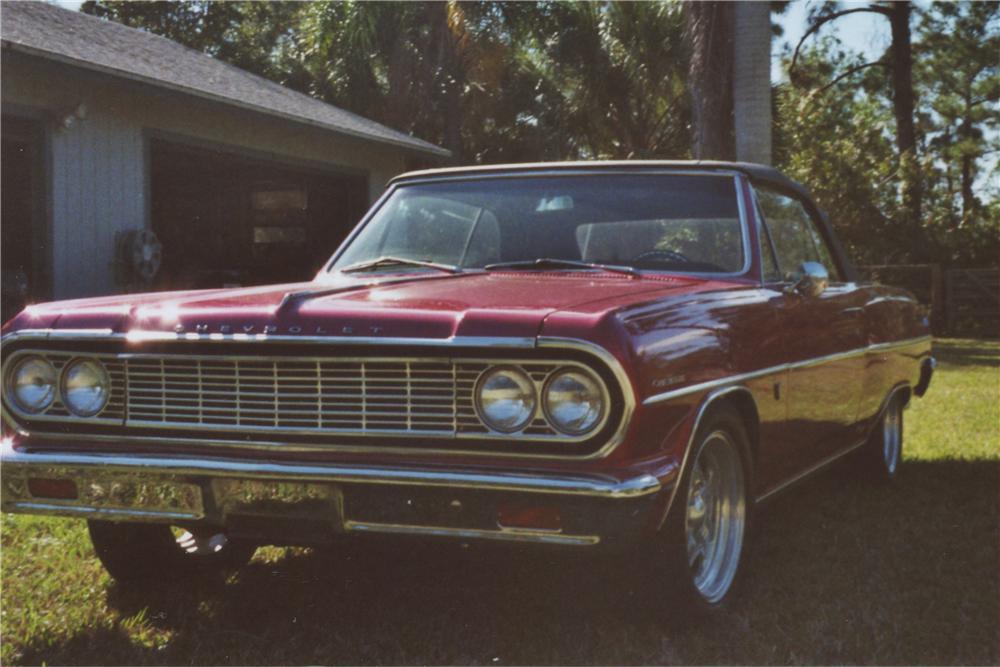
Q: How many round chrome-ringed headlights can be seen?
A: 4